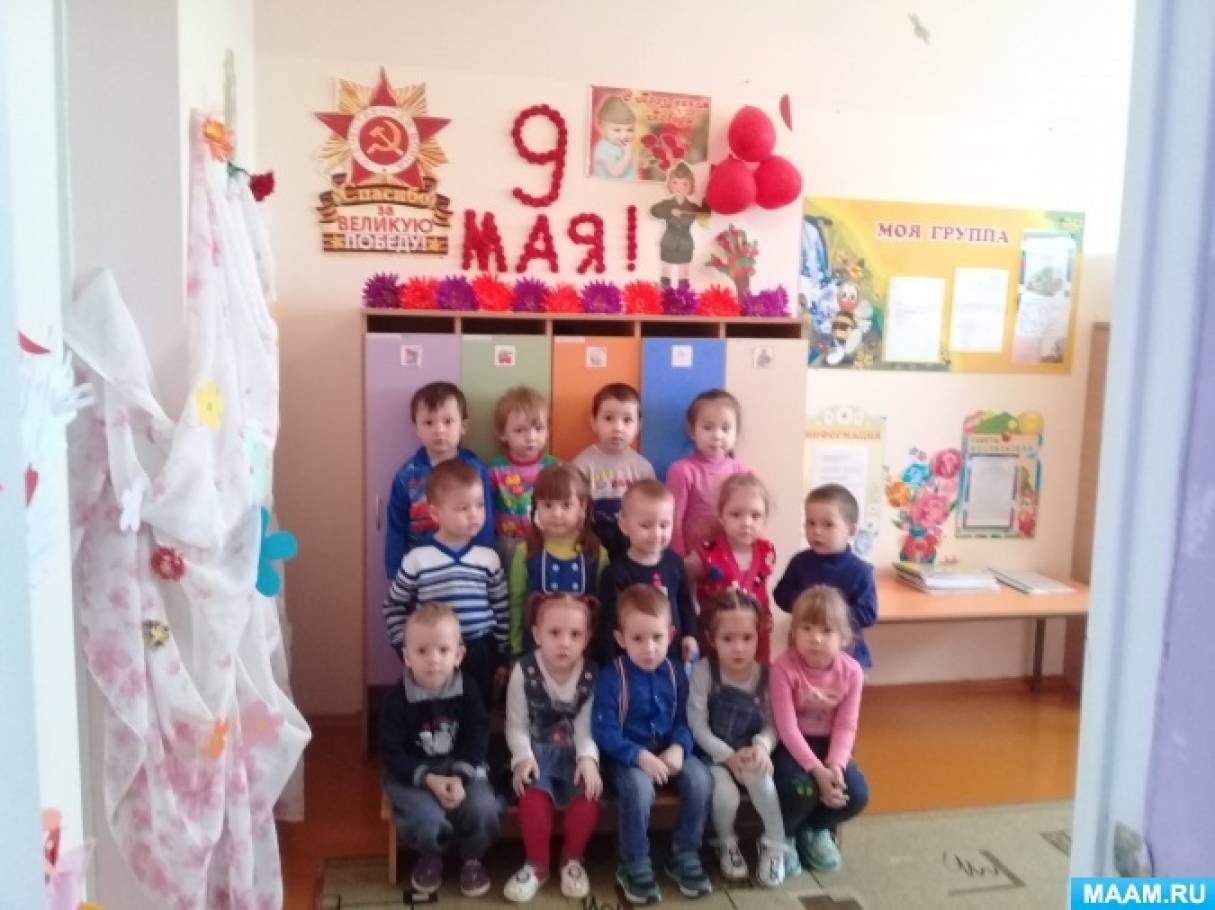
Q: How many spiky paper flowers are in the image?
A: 11